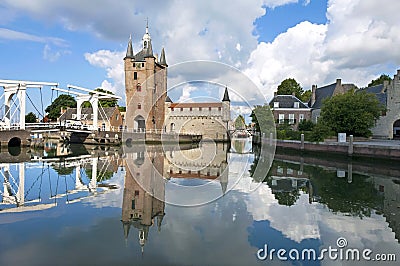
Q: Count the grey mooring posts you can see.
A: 4